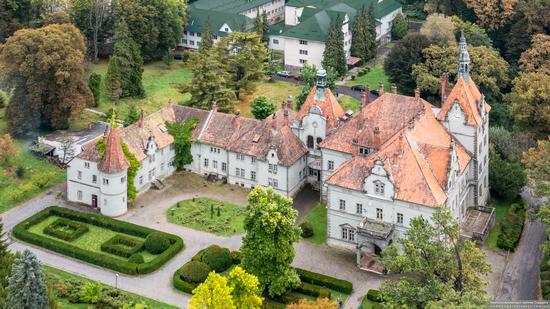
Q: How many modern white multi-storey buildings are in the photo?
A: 2